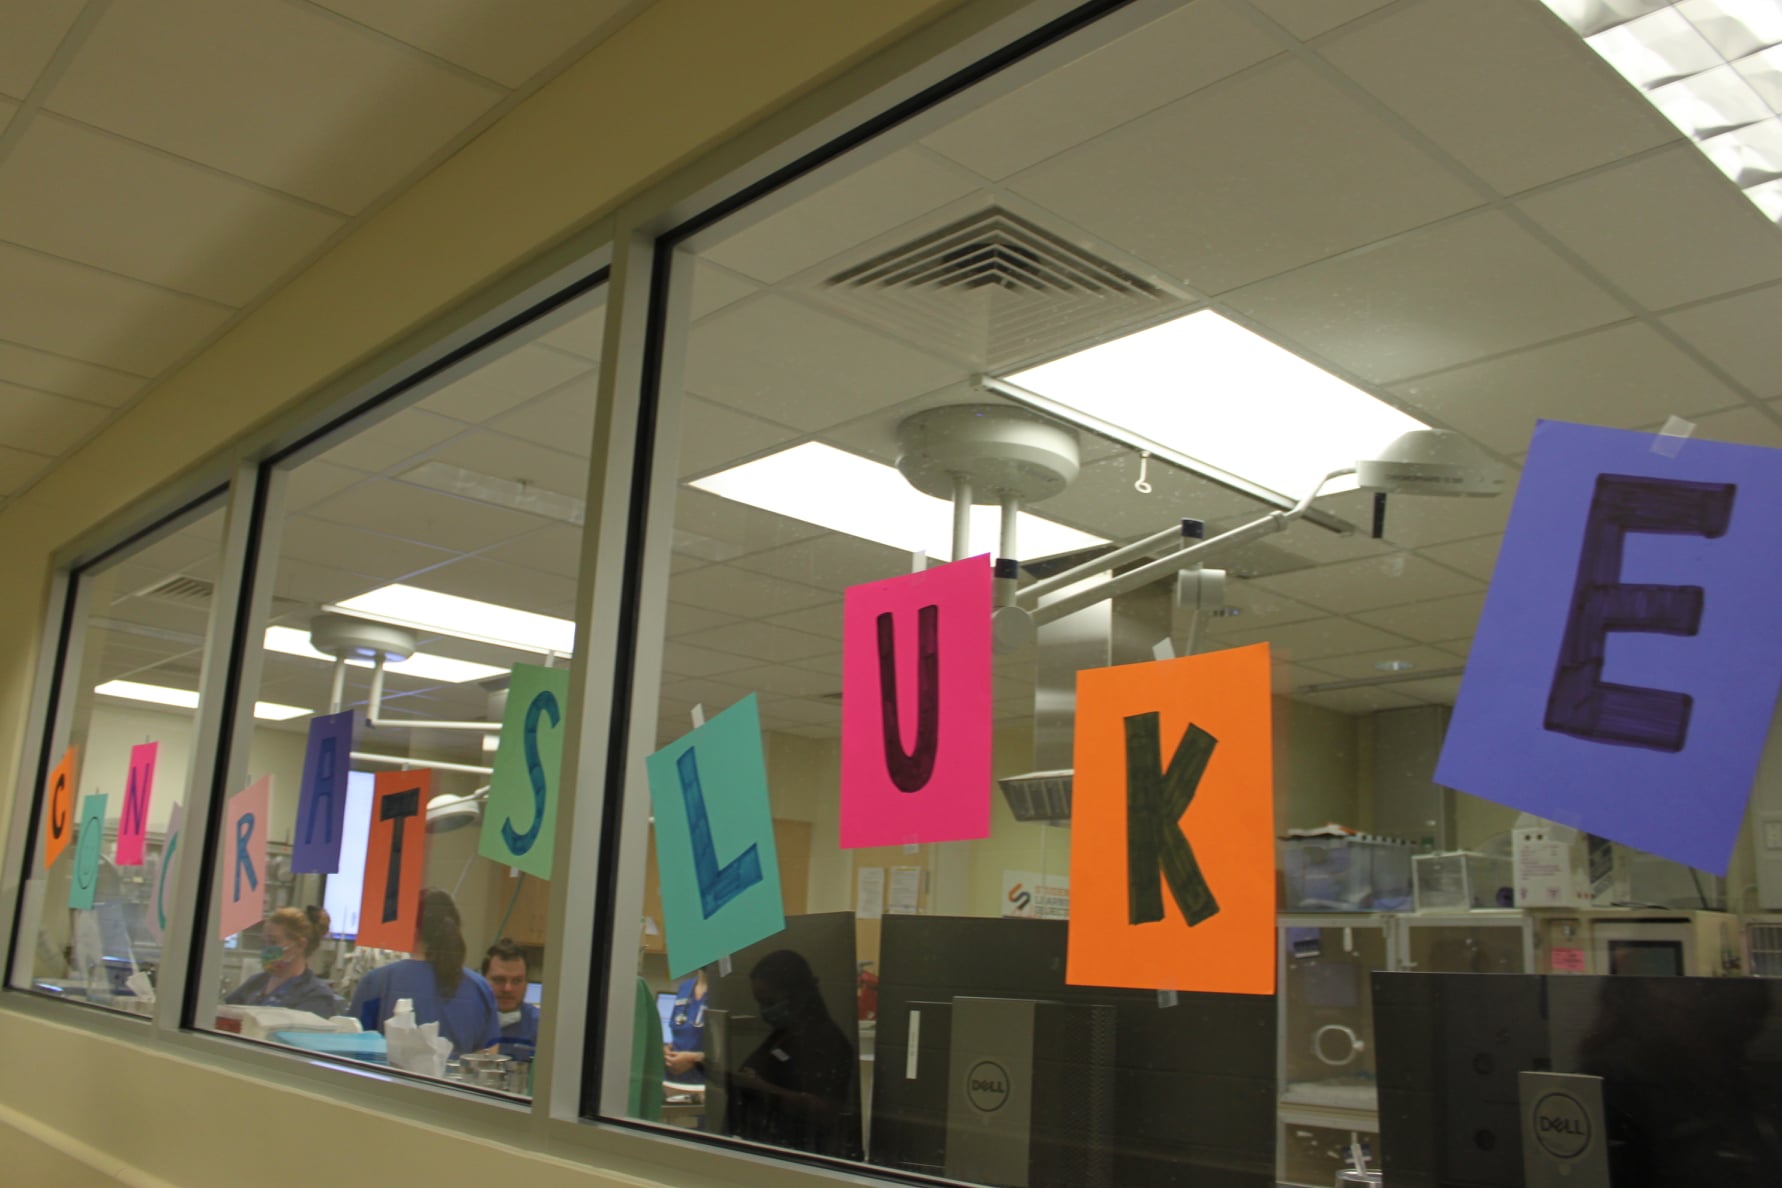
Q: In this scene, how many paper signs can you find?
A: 12